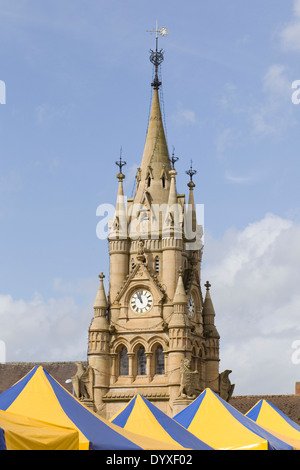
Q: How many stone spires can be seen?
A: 7